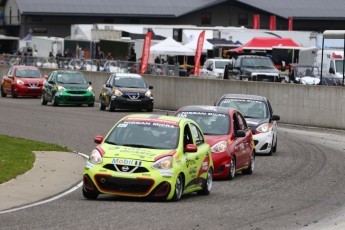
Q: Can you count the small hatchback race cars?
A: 6